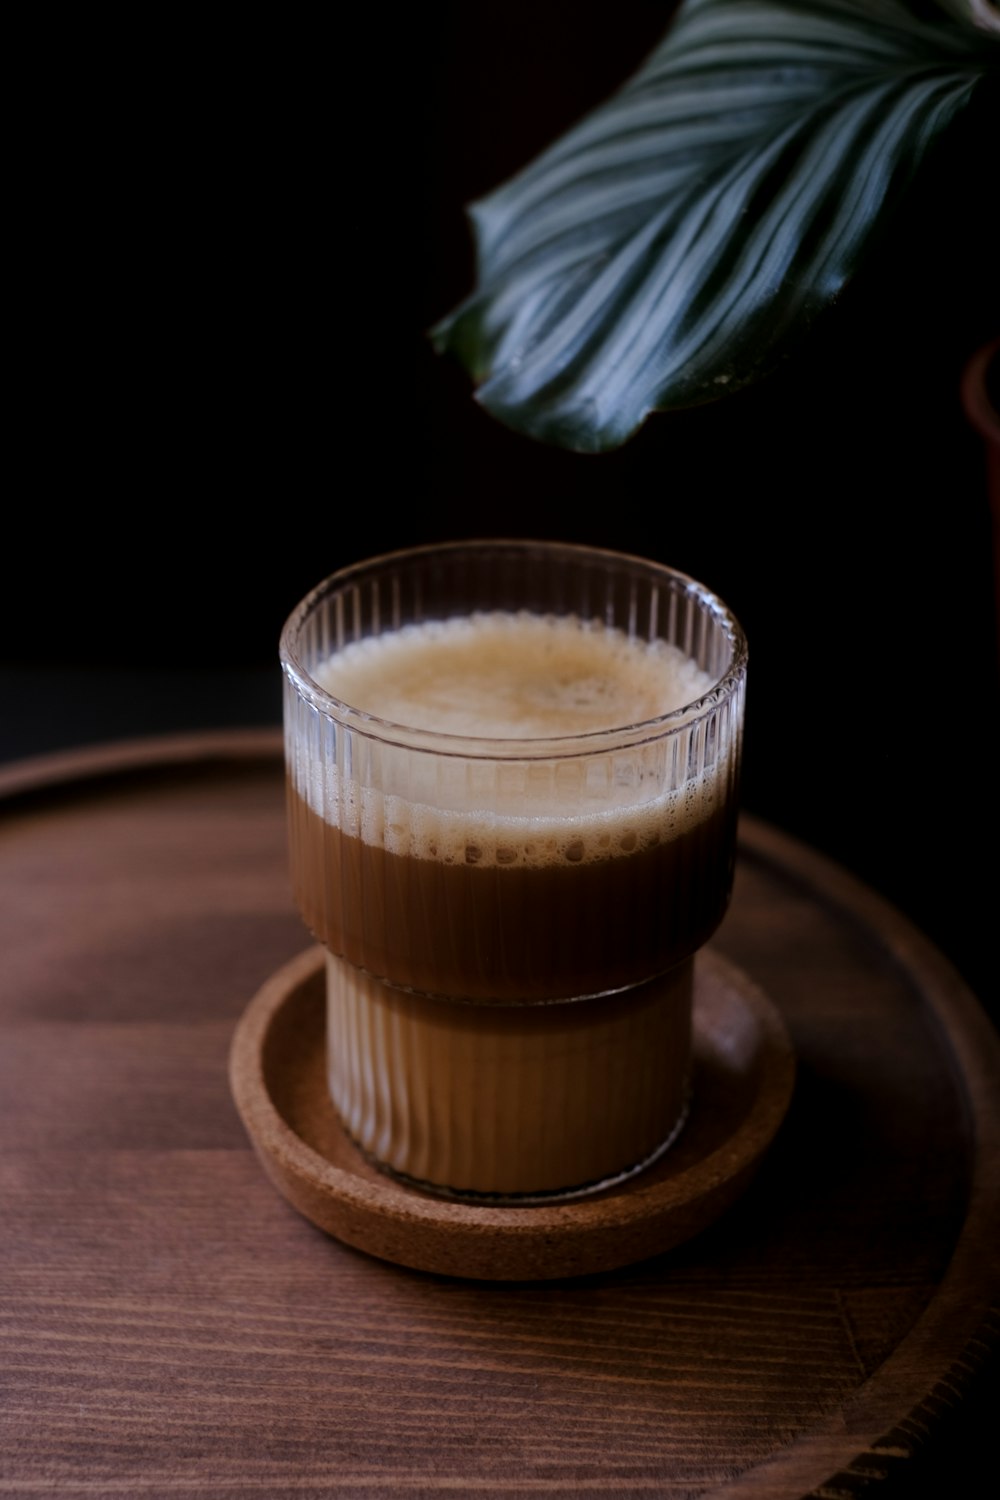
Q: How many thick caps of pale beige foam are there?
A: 1